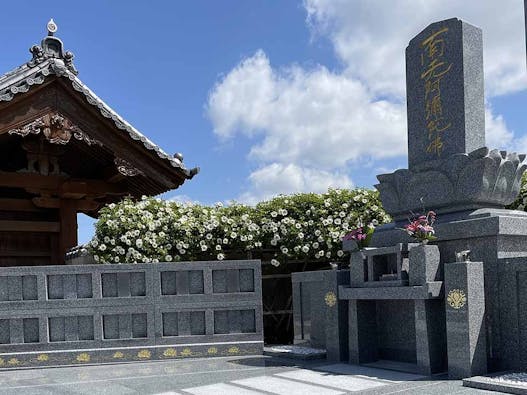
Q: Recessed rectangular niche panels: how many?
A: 10